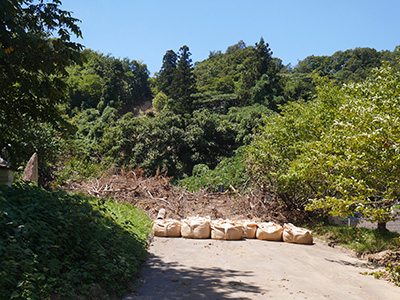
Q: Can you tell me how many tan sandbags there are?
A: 6